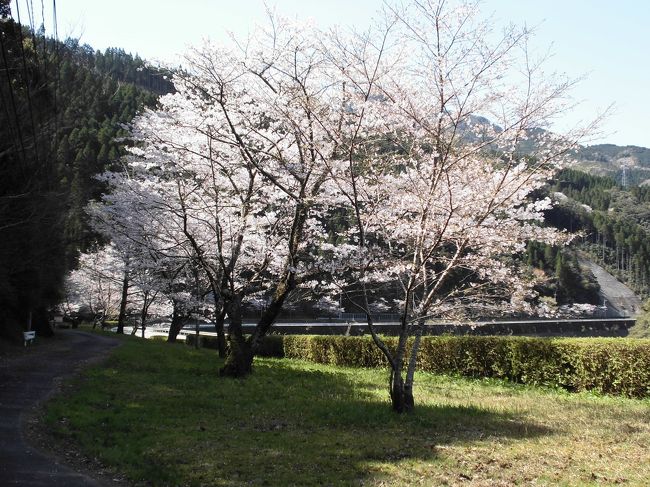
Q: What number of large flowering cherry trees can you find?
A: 2